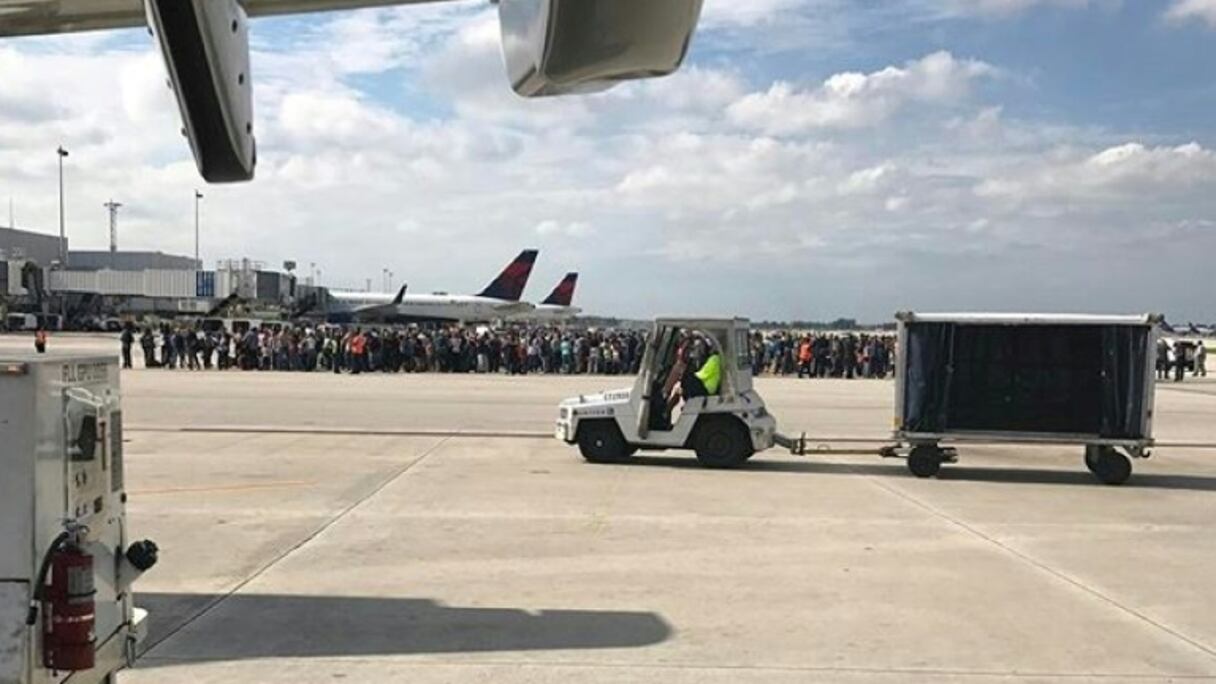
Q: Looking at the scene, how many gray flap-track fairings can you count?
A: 2